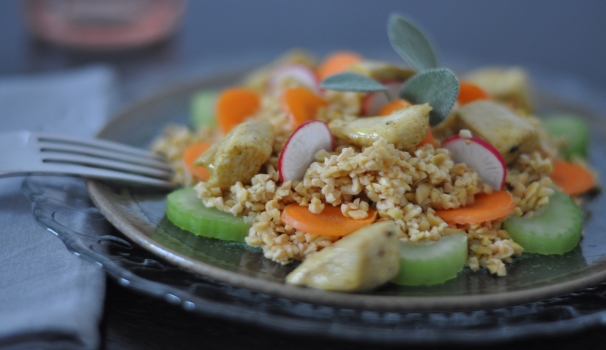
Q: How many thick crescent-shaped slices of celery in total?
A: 5